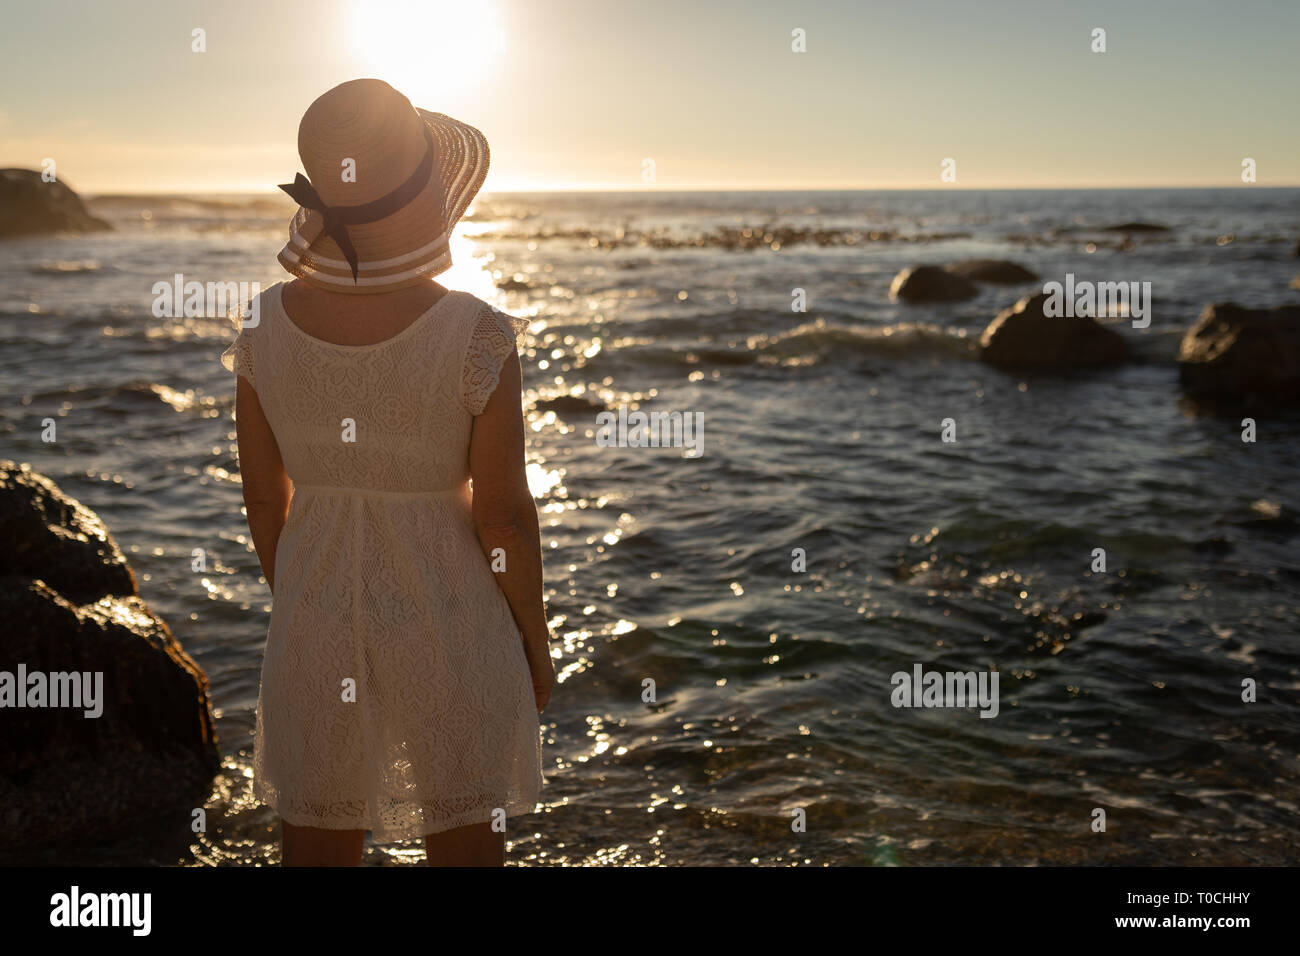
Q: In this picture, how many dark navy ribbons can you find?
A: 1